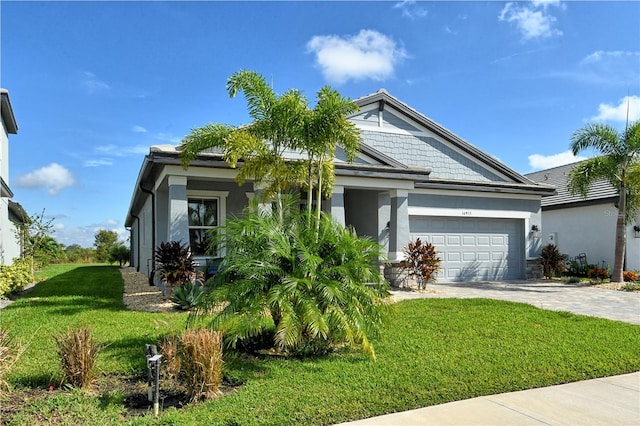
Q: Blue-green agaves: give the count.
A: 1